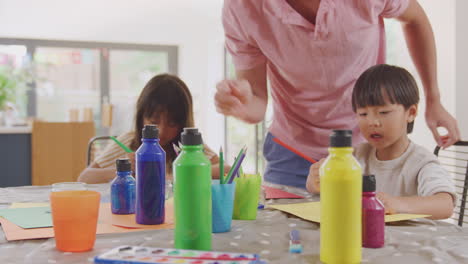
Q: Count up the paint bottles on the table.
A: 5